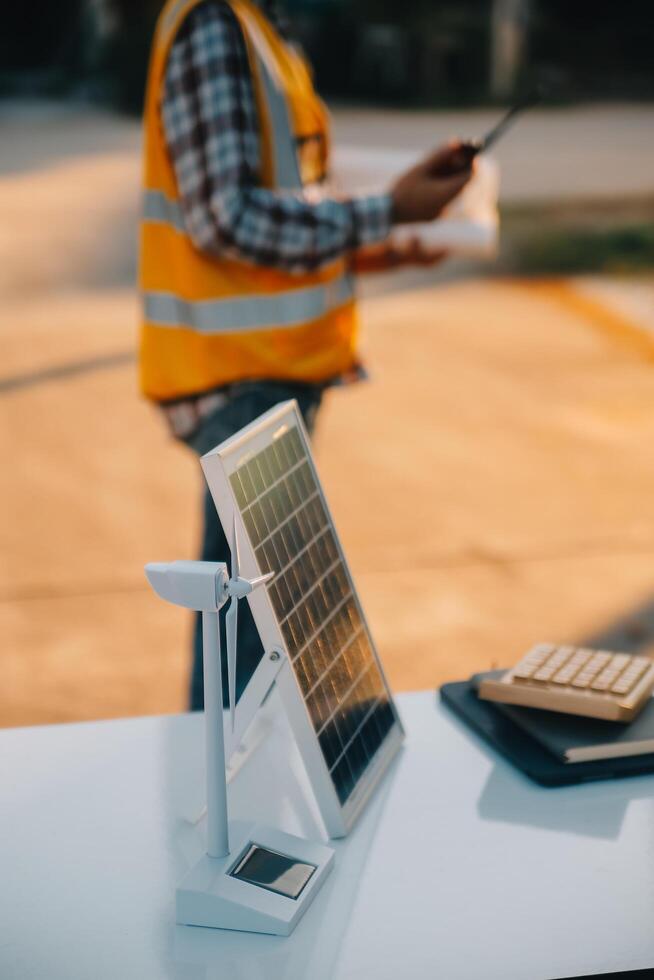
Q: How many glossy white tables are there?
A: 1